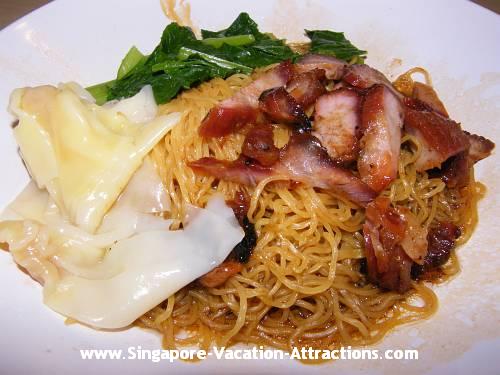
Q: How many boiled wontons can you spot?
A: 2